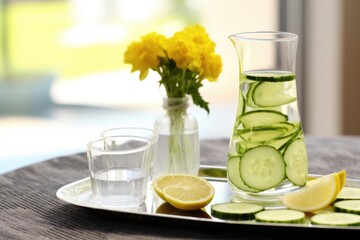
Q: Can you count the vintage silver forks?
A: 0